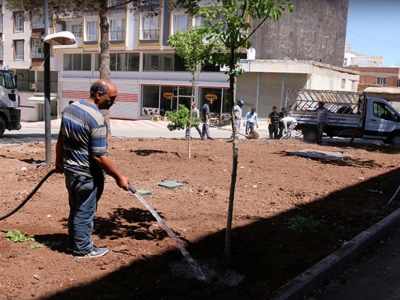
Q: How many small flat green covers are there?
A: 2